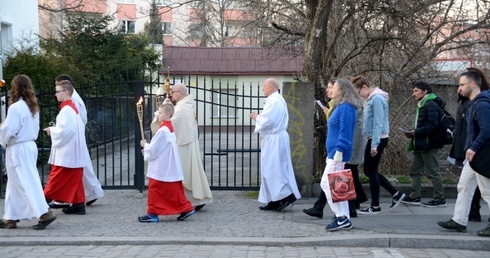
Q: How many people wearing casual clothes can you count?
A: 6